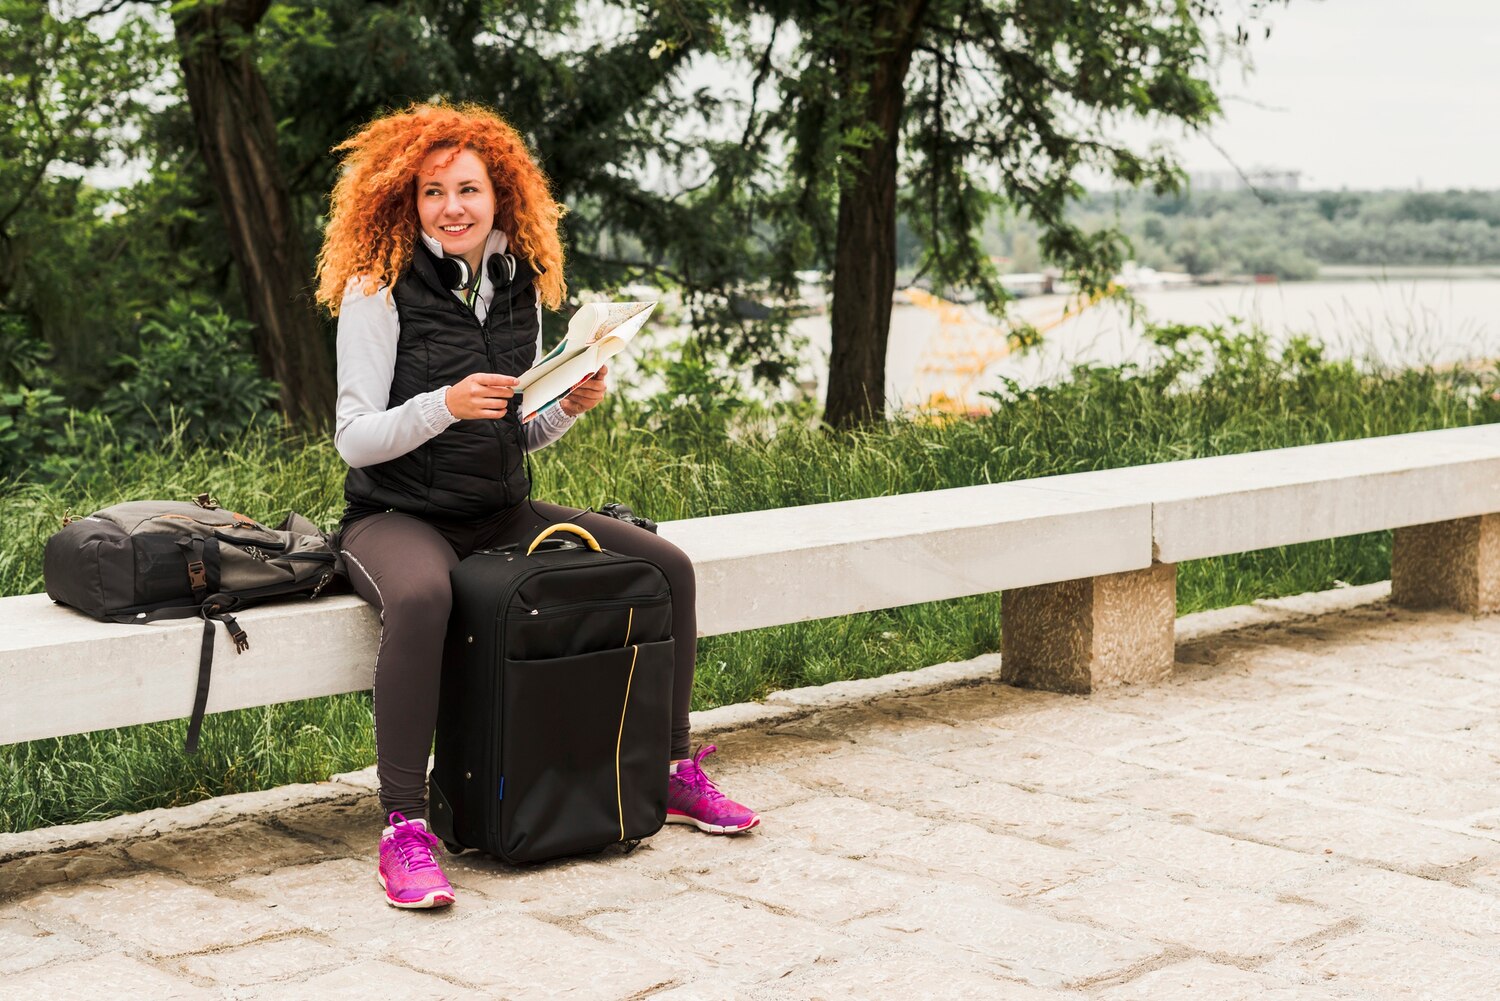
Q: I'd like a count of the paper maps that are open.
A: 1